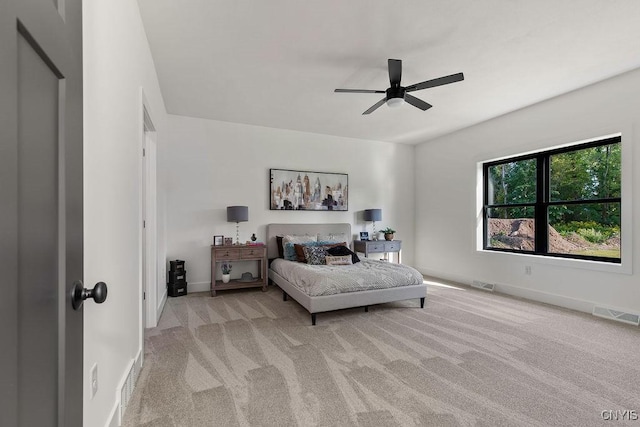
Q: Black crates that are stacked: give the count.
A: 3